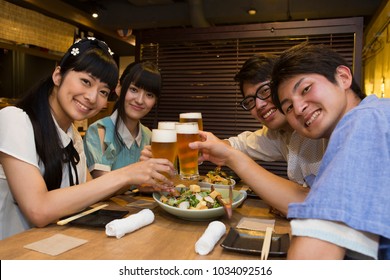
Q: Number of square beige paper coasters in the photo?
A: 2